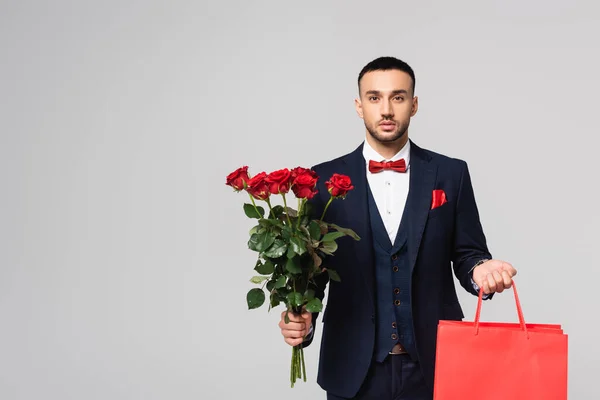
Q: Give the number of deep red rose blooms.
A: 6